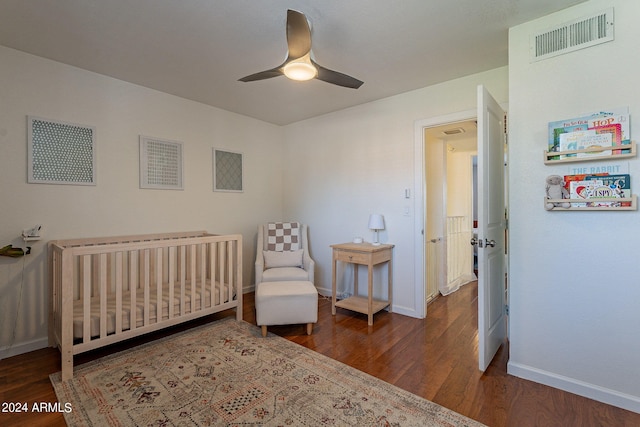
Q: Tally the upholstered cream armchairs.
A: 1